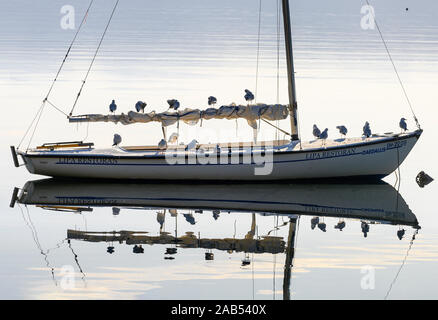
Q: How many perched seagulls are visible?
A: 14